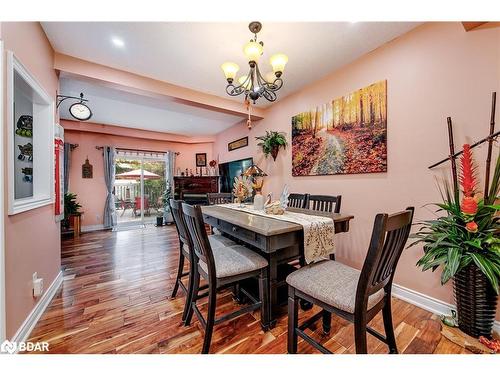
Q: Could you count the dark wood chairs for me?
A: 6